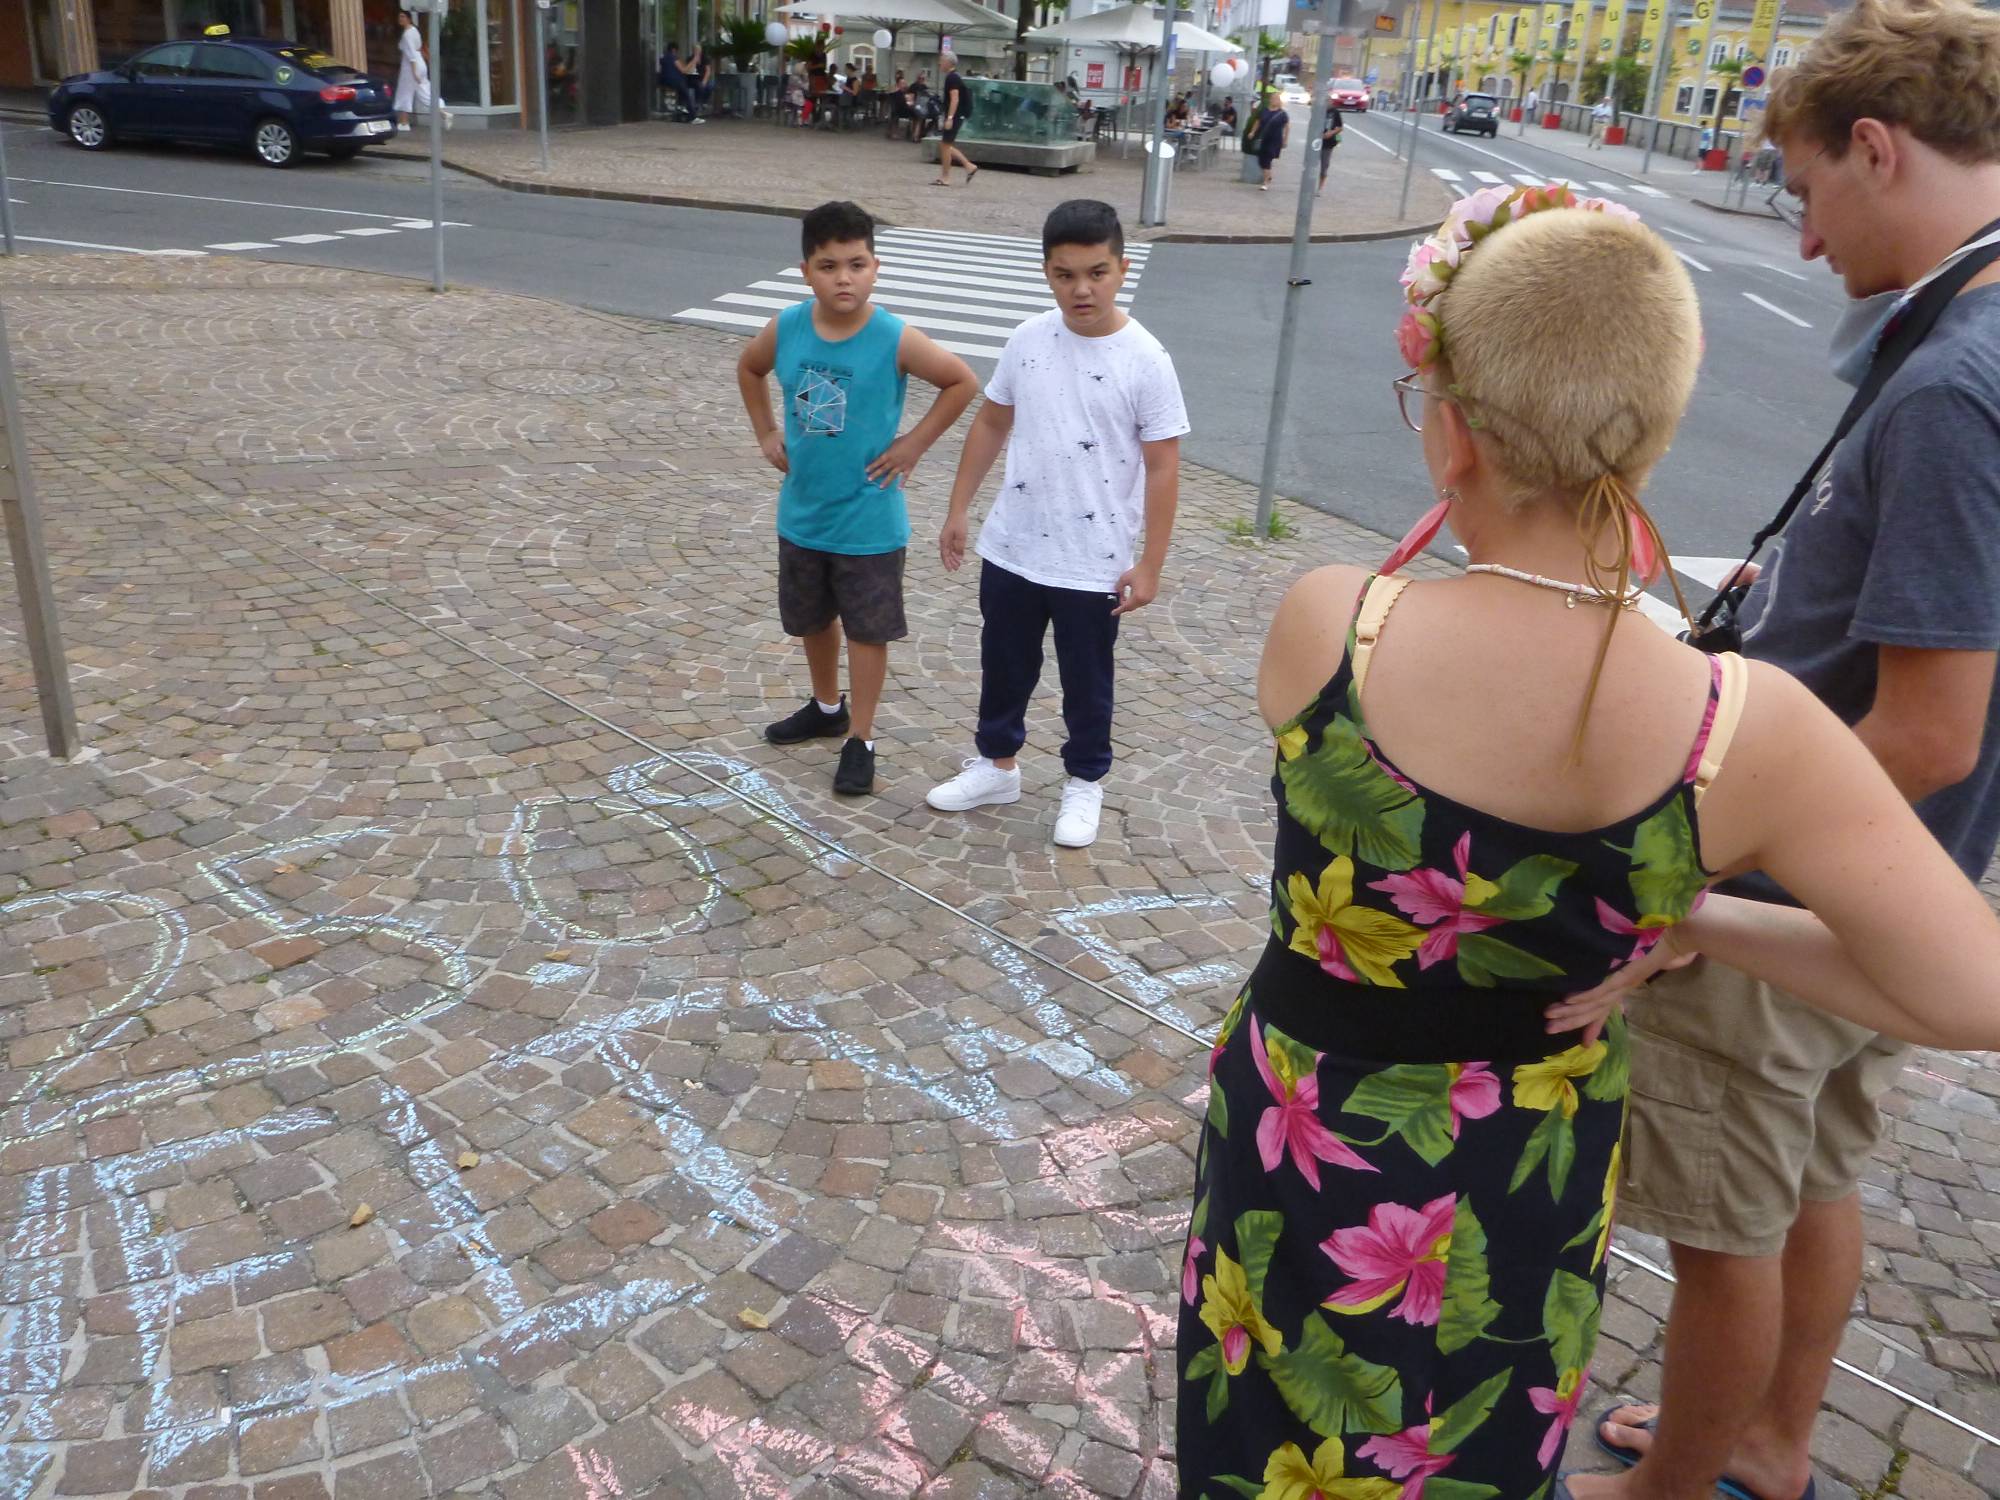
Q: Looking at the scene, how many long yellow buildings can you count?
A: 1